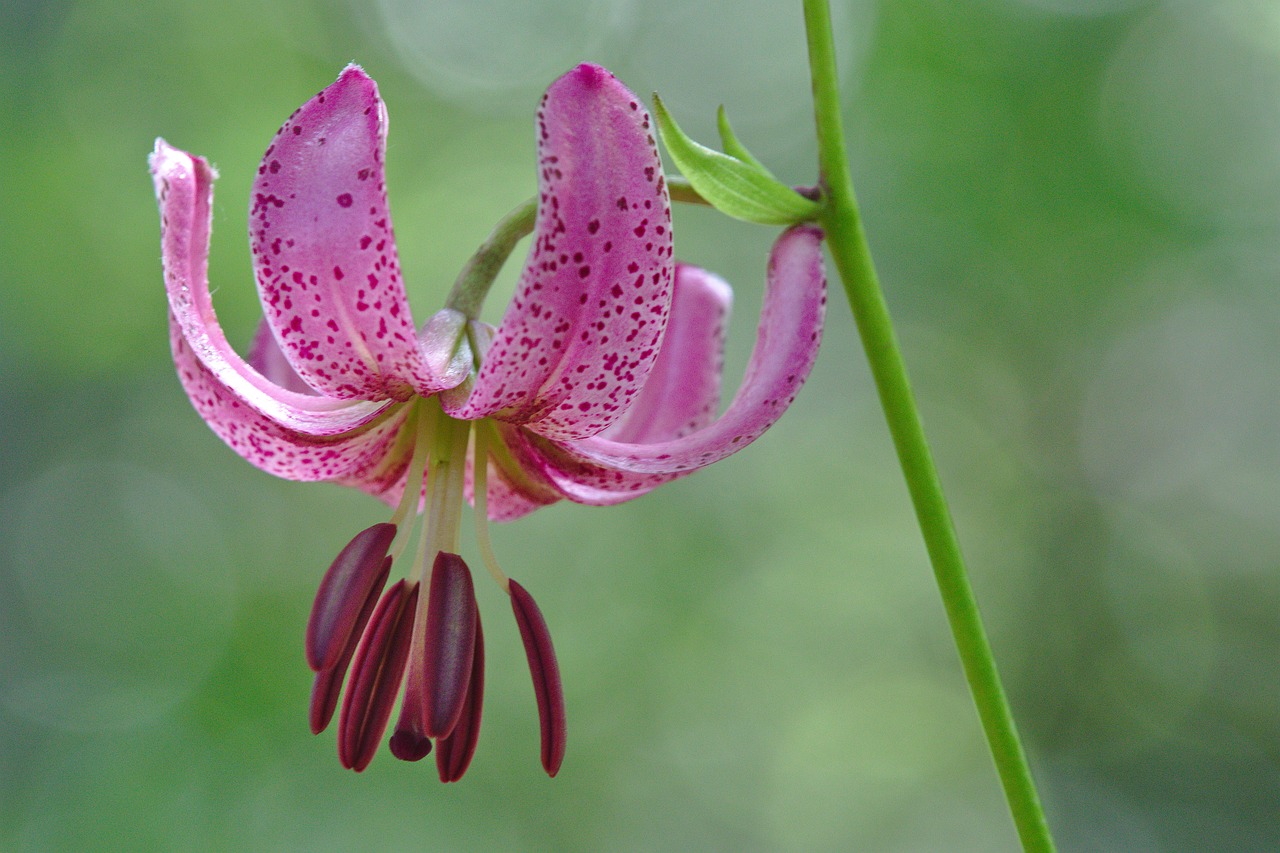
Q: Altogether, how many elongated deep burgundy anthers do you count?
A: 6